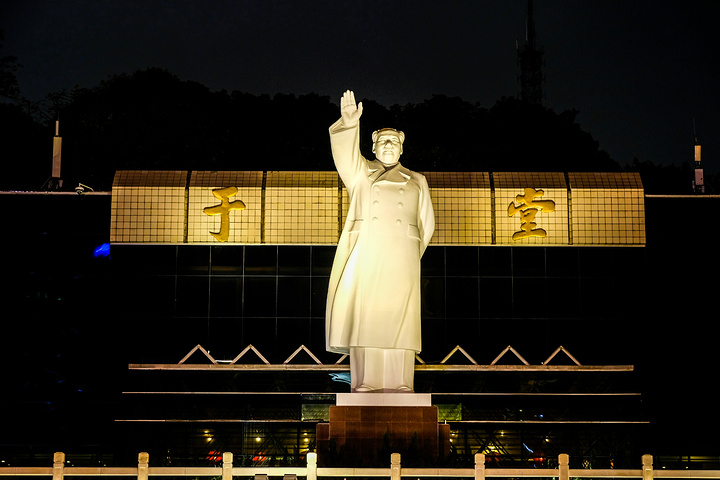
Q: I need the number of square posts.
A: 8